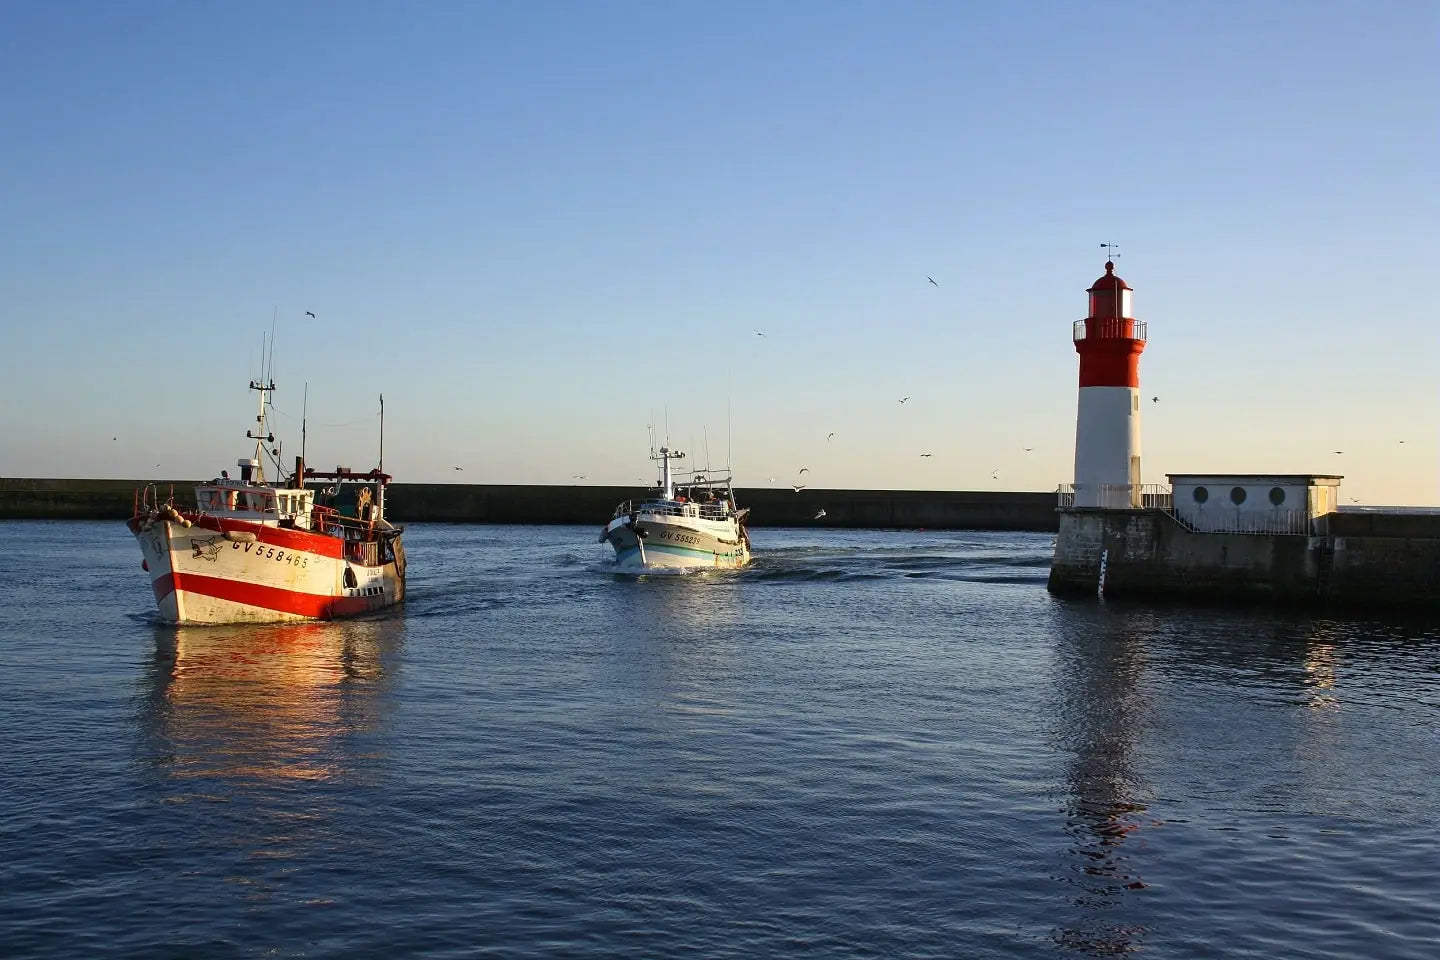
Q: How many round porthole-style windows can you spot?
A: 3